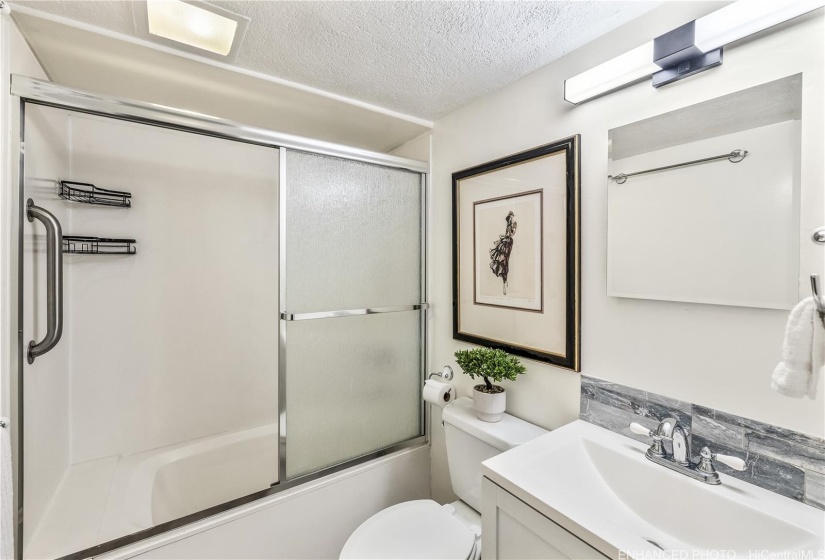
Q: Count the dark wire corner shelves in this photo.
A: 2